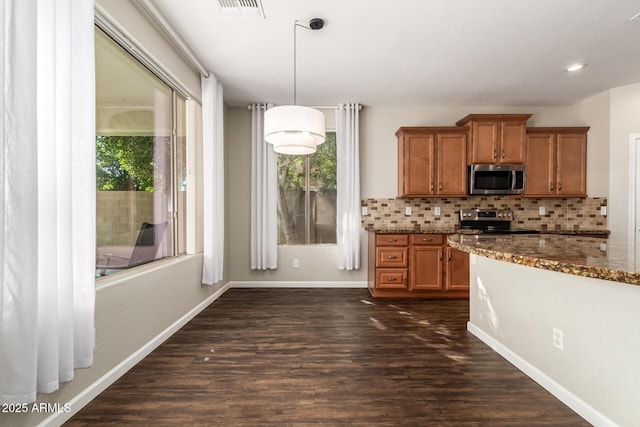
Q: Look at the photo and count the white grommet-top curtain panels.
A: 4